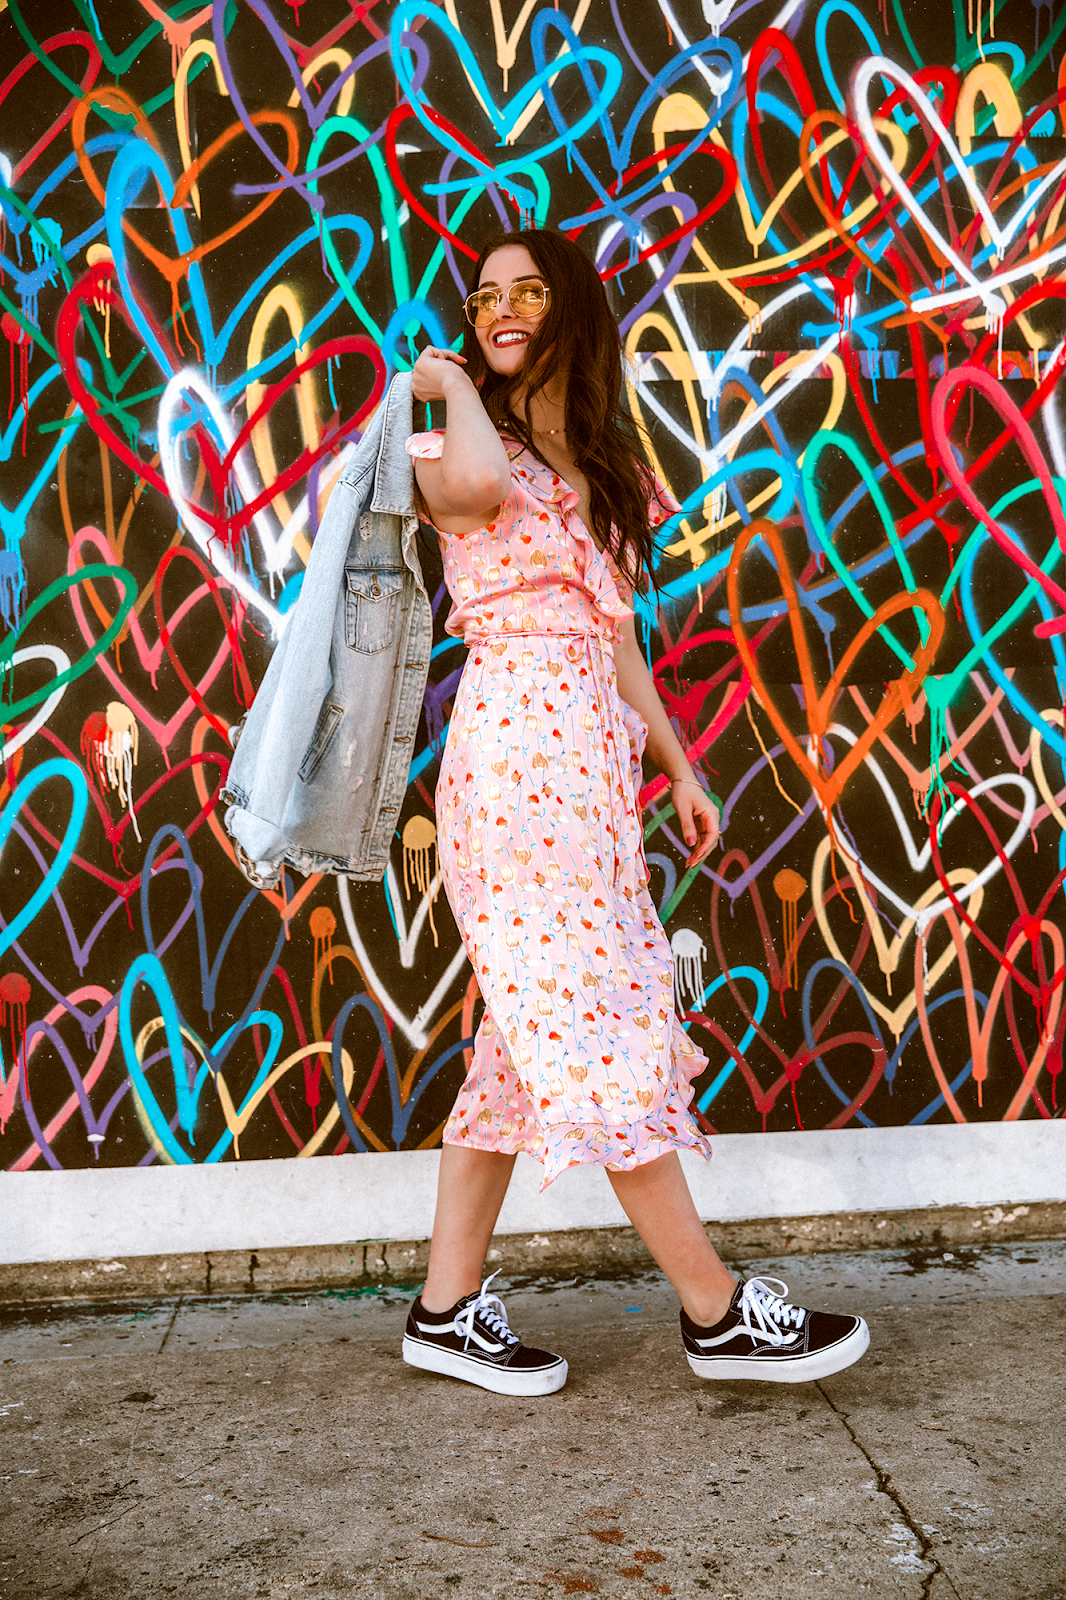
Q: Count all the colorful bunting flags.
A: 0